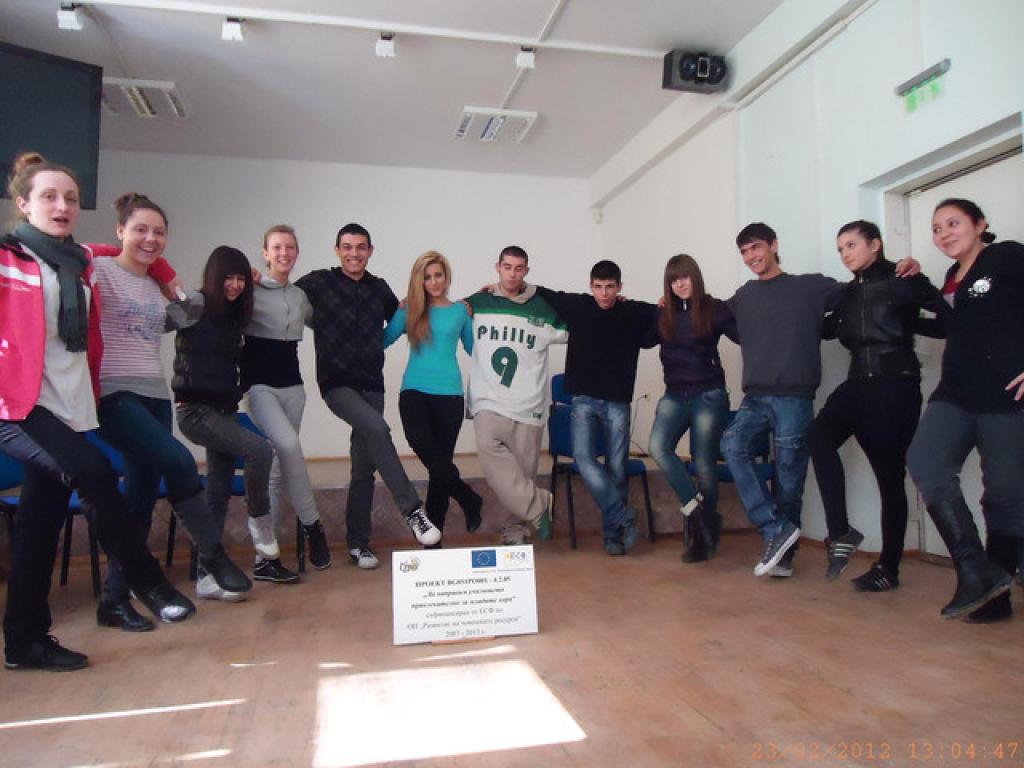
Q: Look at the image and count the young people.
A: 12